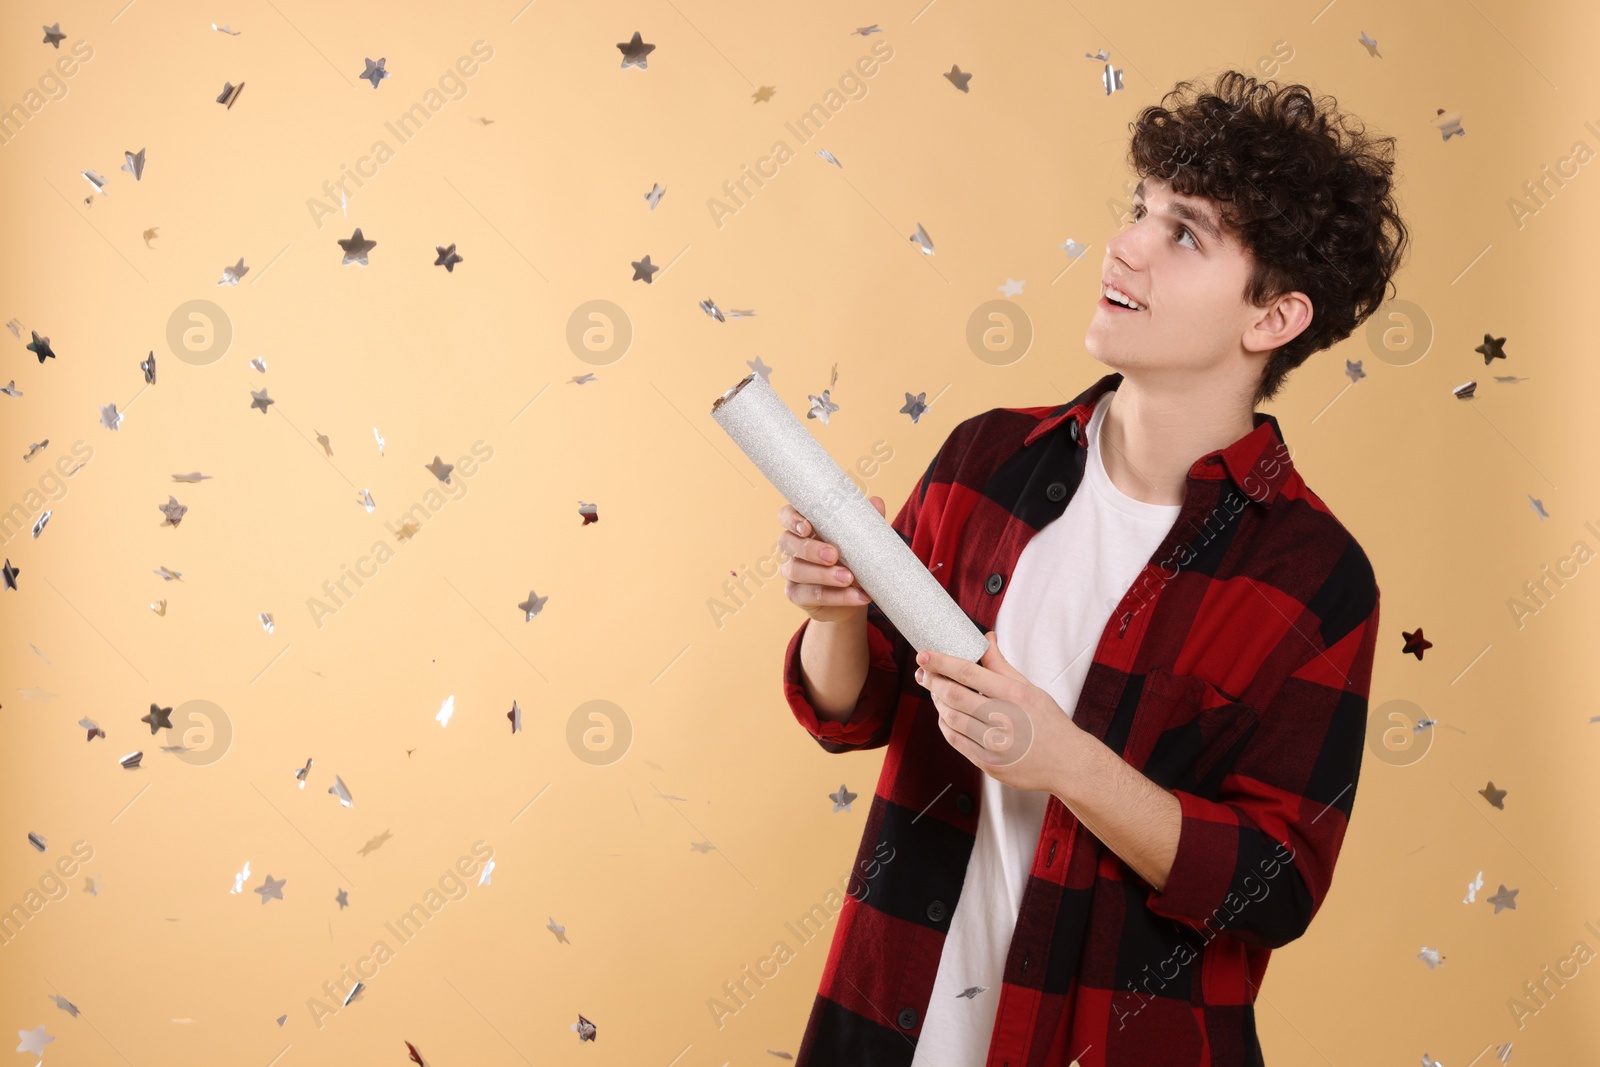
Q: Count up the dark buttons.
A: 6